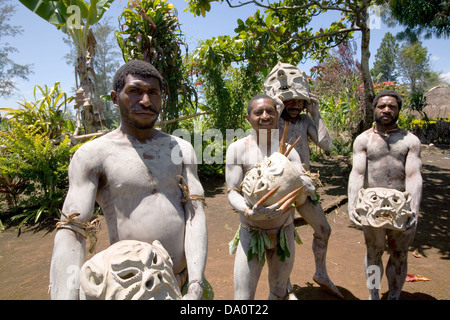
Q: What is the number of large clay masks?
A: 4